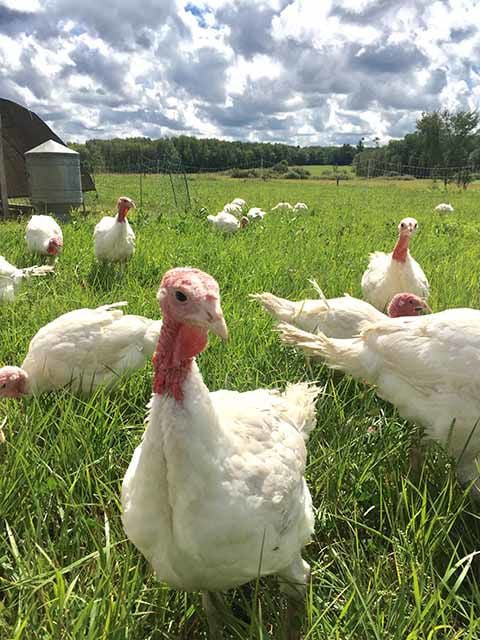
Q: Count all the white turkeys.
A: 15